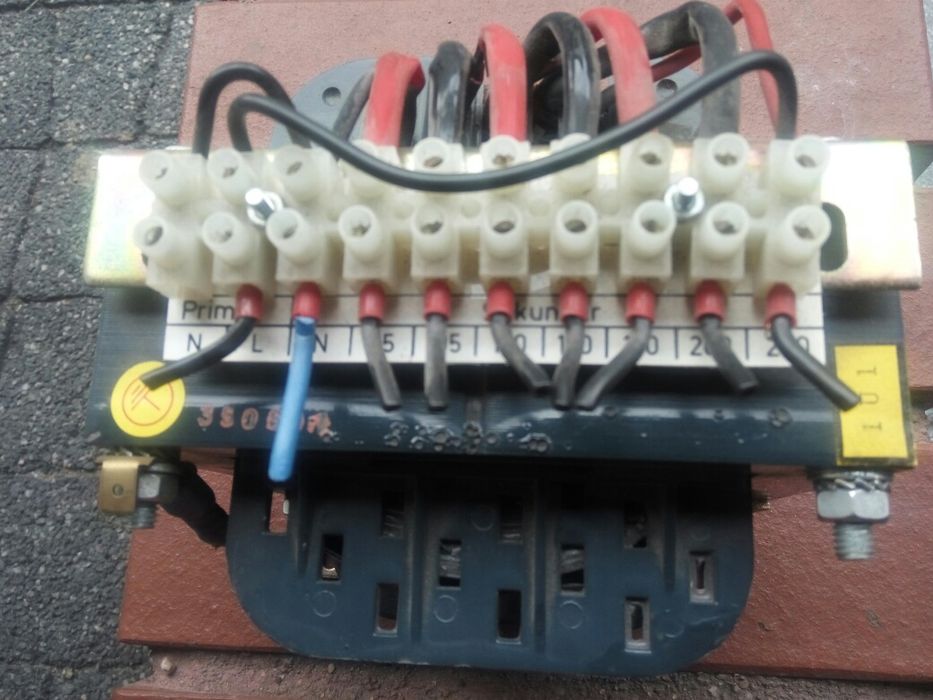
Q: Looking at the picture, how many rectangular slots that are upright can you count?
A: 11